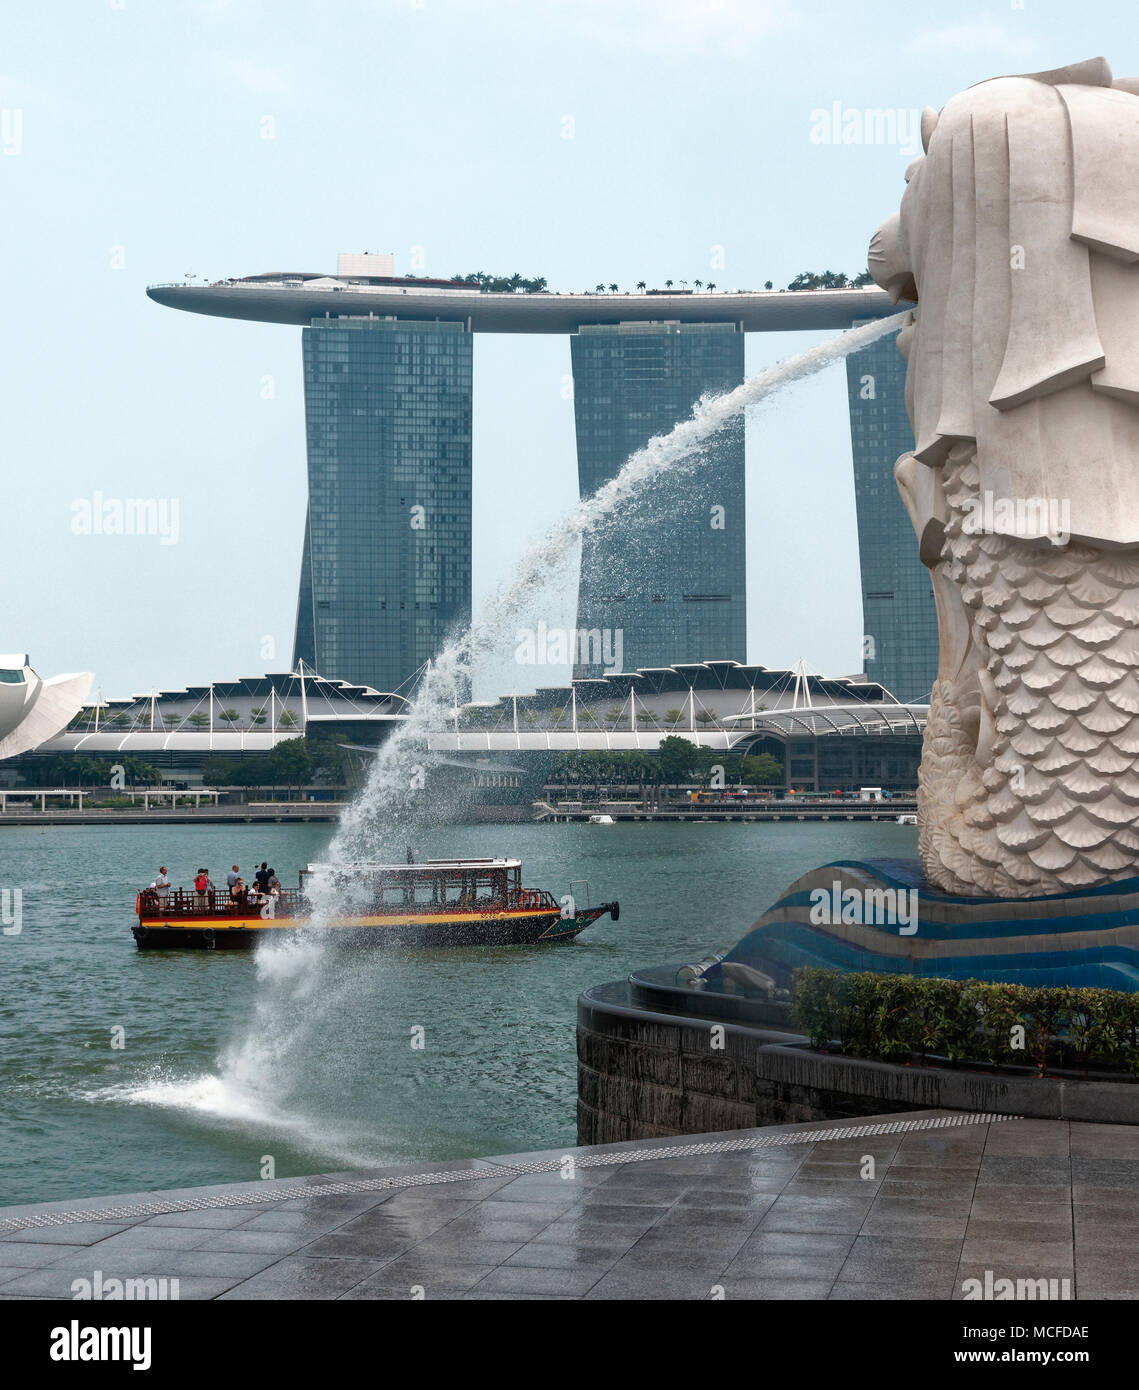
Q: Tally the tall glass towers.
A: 3